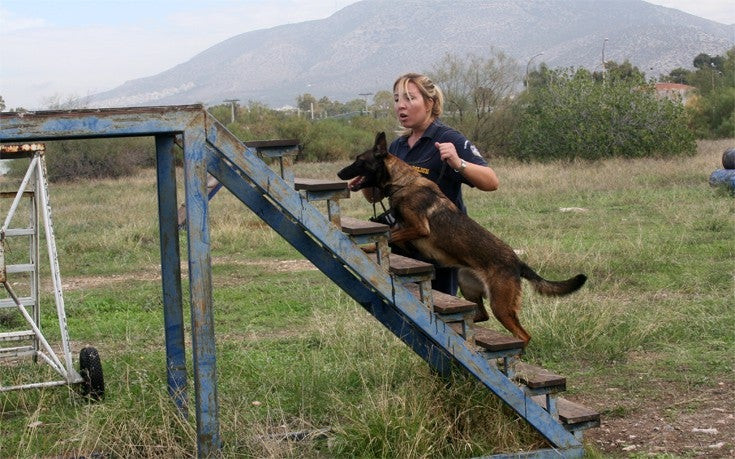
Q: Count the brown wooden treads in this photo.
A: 8